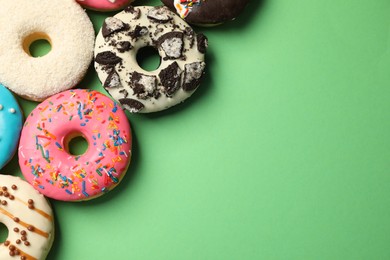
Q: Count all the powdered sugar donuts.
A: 1